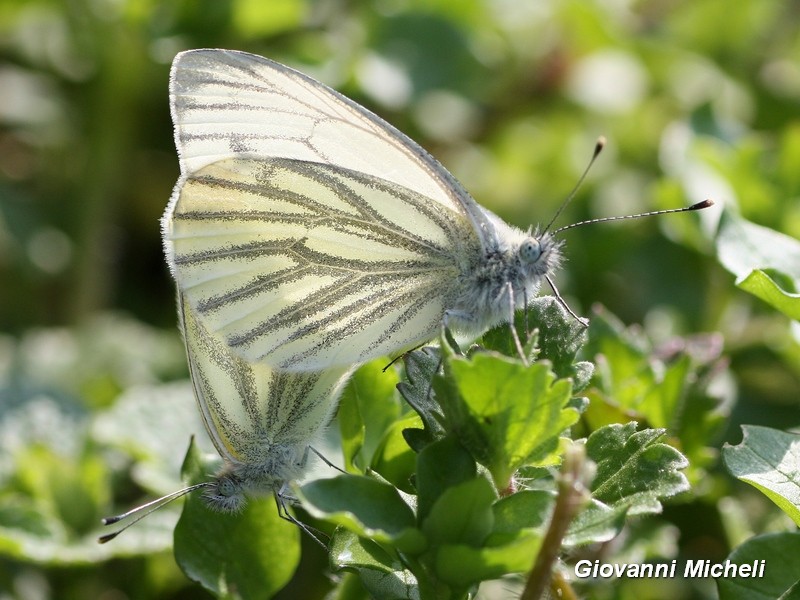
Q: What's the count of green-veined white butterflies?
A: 2